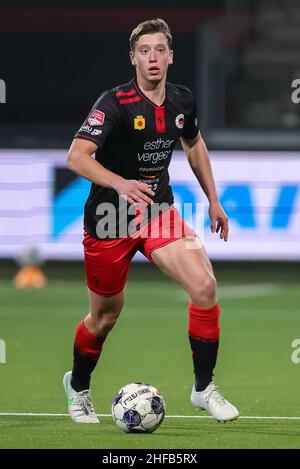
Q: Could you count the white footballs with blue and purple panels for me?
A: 1